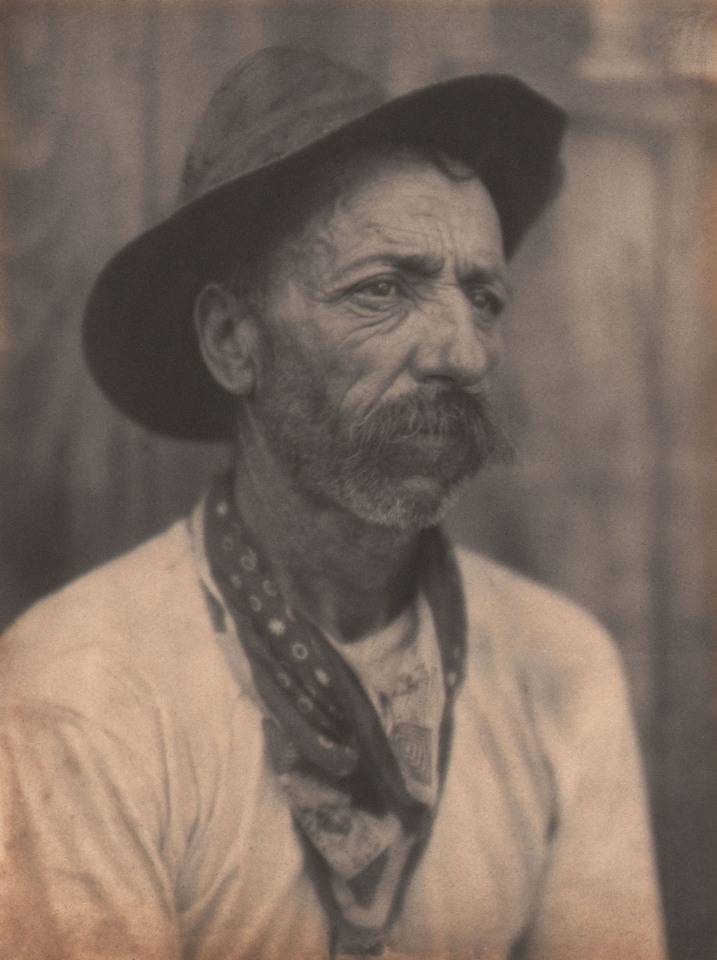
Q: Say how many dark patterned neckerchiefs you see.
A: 1